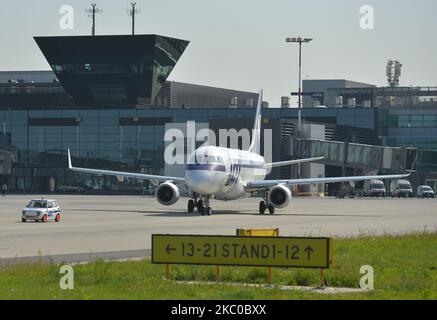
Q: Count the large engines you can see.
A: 2